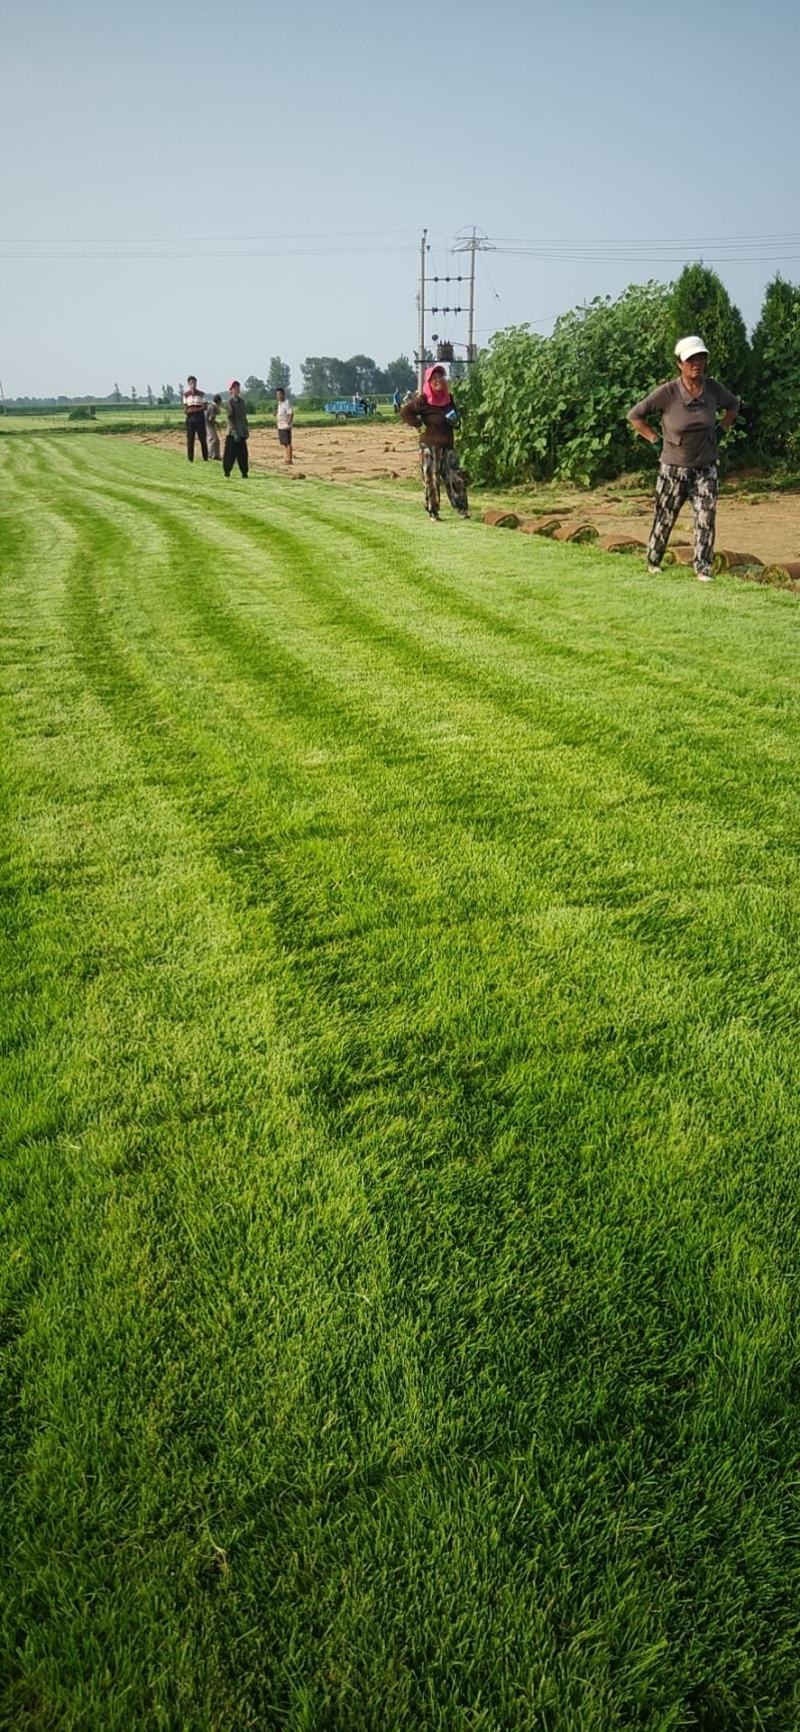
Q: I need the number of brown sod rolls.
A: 7